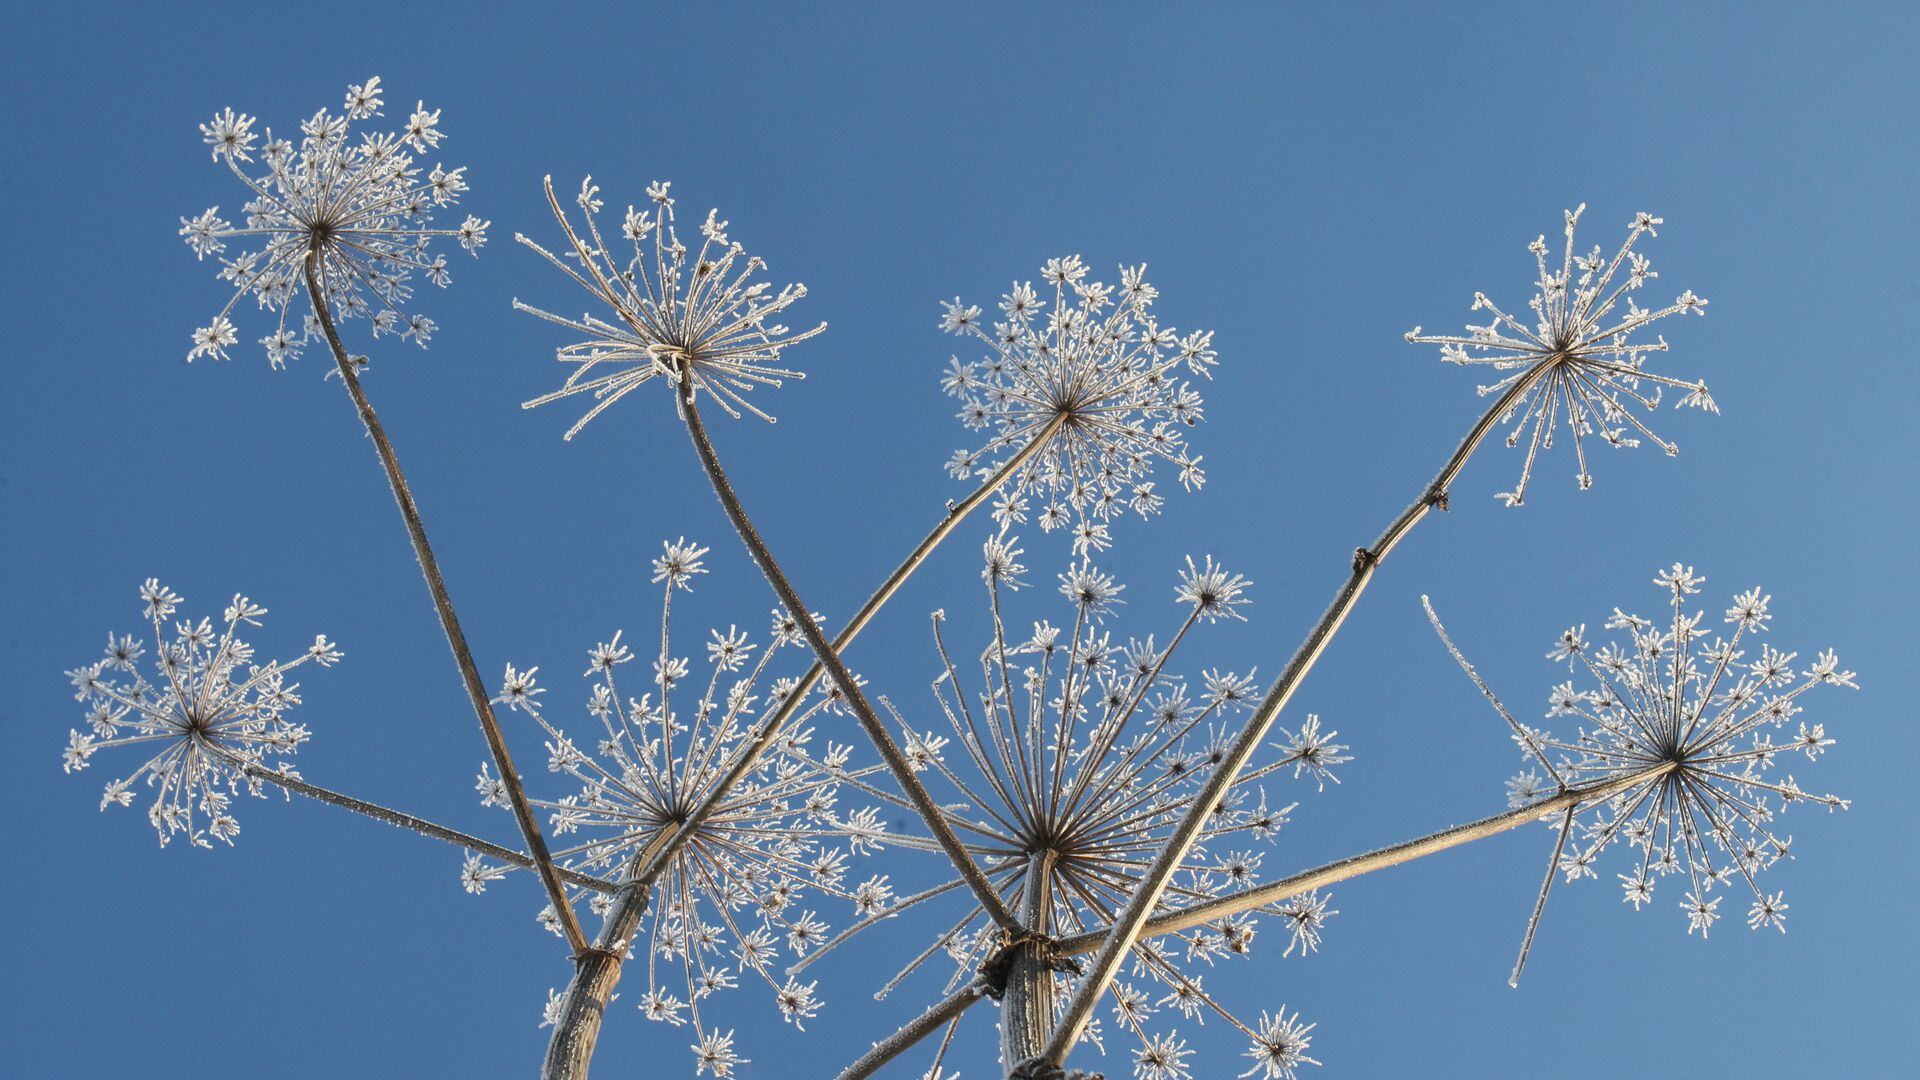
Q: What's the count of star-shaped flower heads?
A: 8